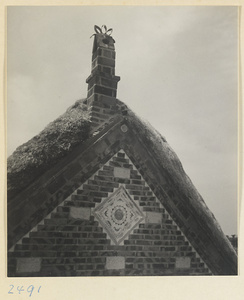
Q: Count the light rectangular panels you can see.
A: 6